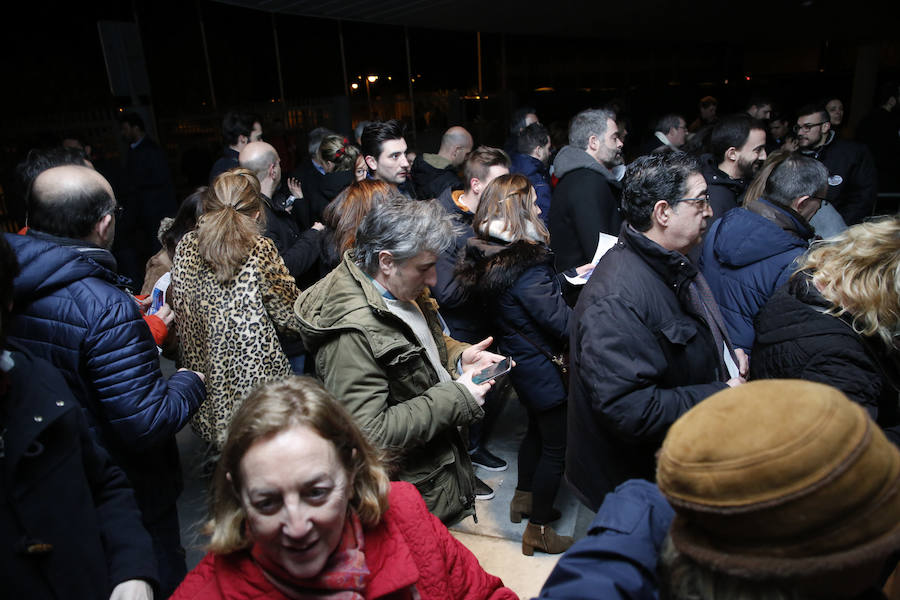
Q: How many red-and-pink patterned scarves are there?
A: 1